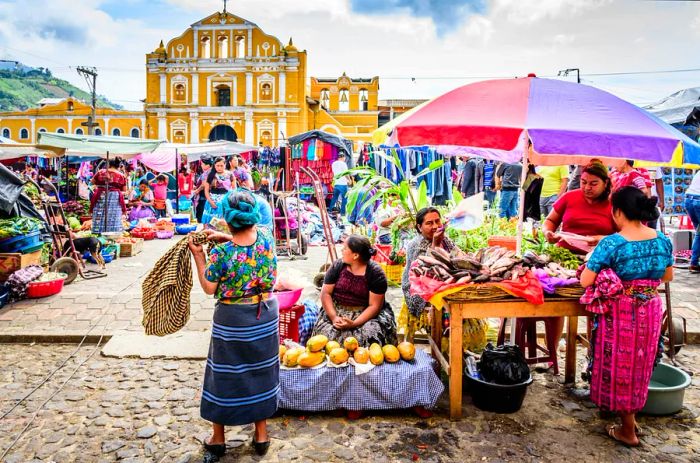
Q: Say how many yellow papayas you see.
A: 11